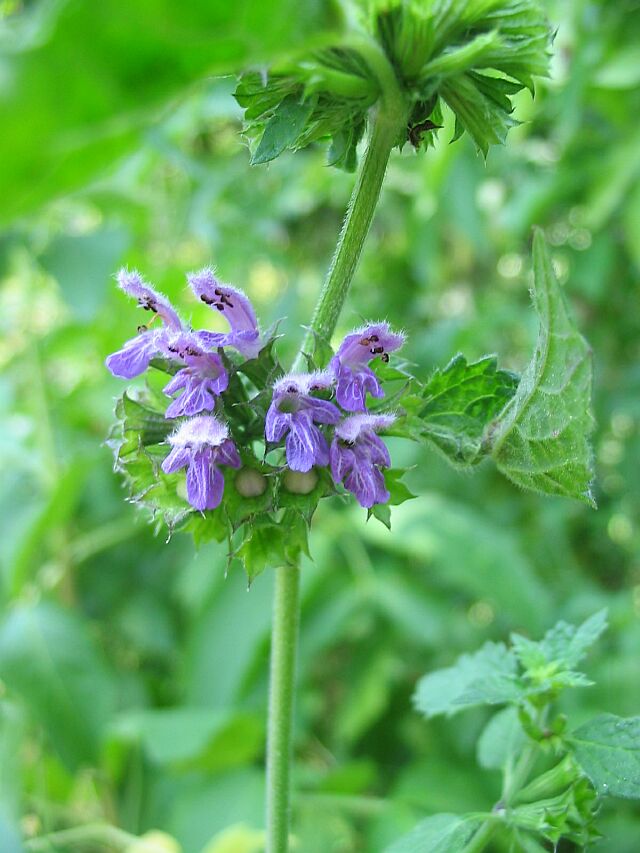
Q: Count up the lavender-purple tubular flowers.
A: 7